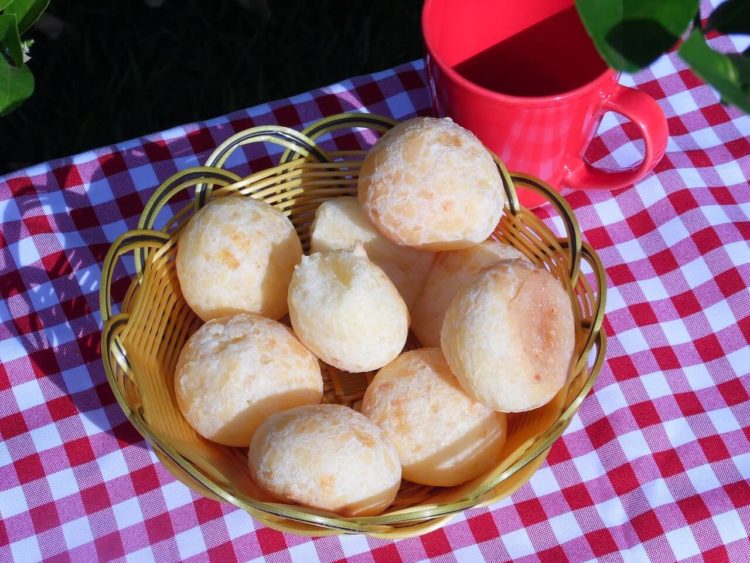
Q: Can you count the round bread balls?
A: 9